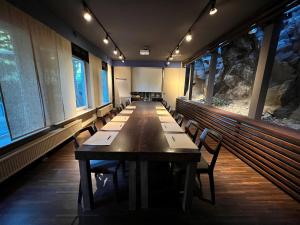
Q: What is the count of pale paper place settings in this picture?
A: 10